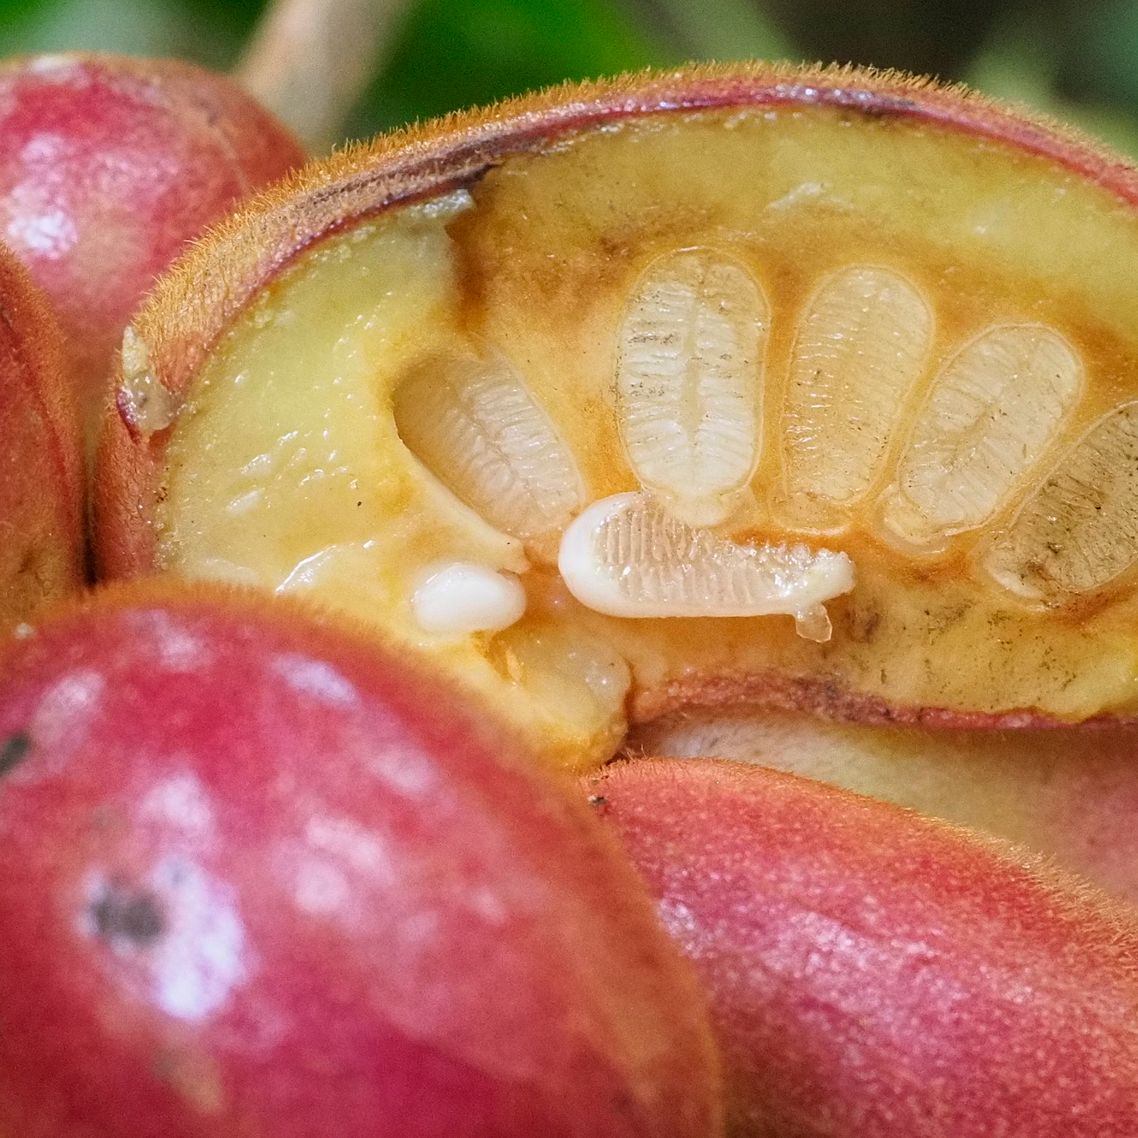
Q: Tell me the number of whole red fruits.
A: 4